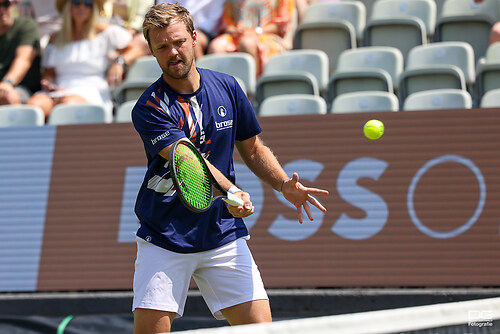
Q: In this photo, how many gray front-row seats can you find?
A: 7